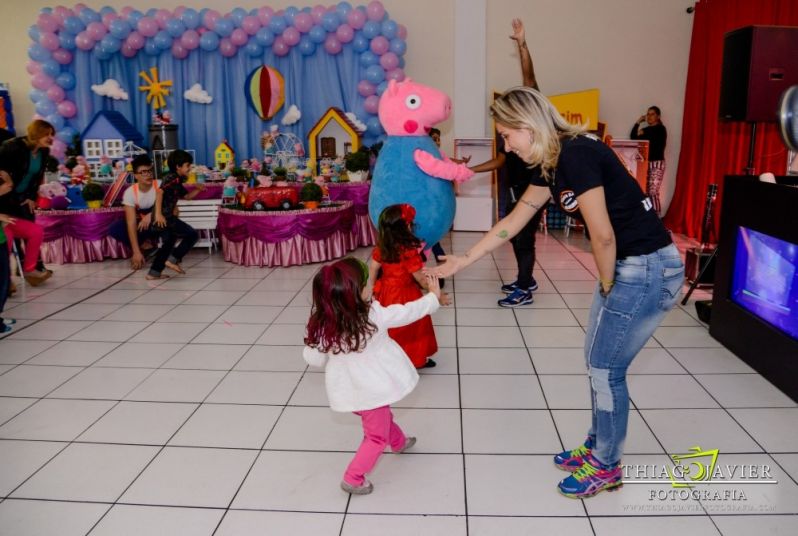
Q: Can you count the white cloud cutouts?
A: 4